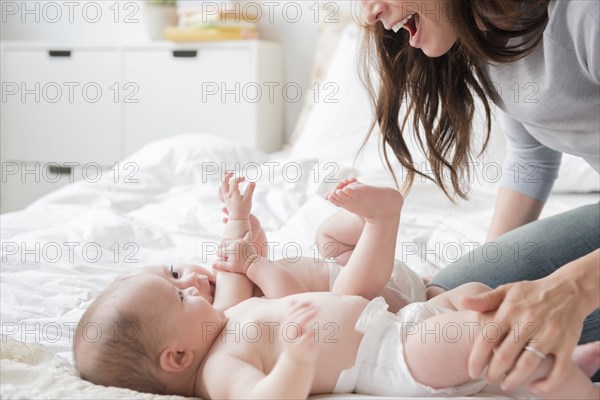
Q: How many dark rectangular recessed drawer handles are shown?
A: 3